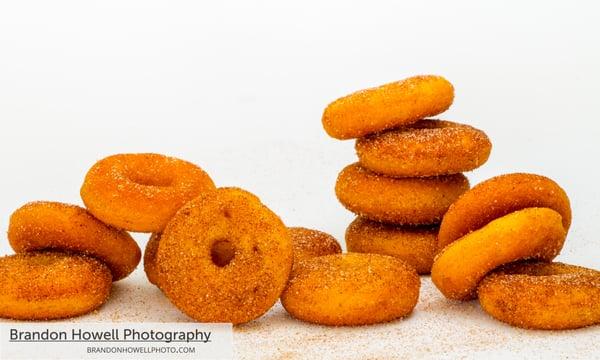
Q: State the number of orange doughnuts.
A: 14